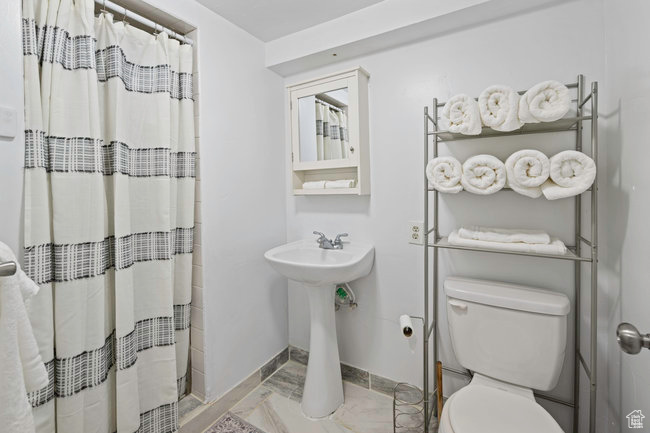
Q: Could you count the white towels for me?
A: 12